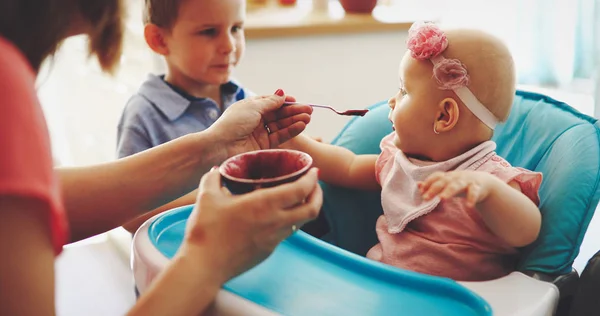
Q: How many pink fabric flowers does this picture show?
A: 2